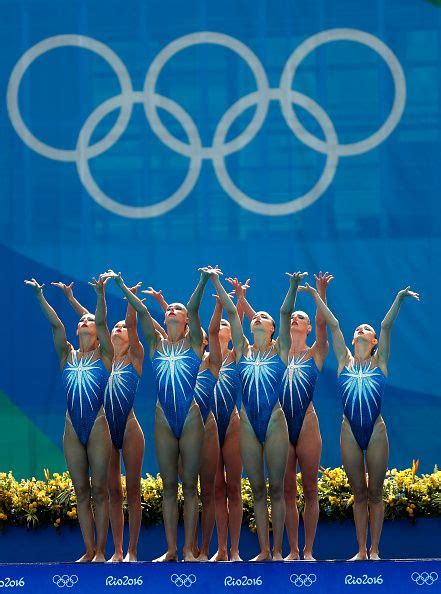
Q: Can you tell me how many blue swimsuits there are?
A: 8